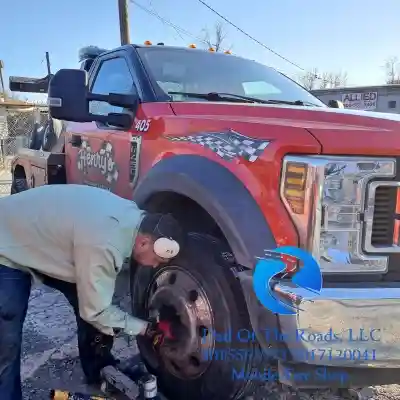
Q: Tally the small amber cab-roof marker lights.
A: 4